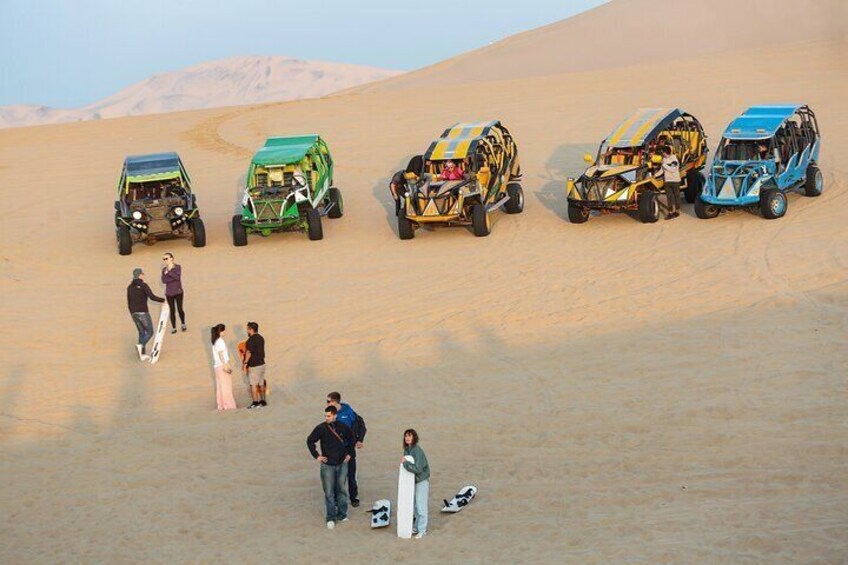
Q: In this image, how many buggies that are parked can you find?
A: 5